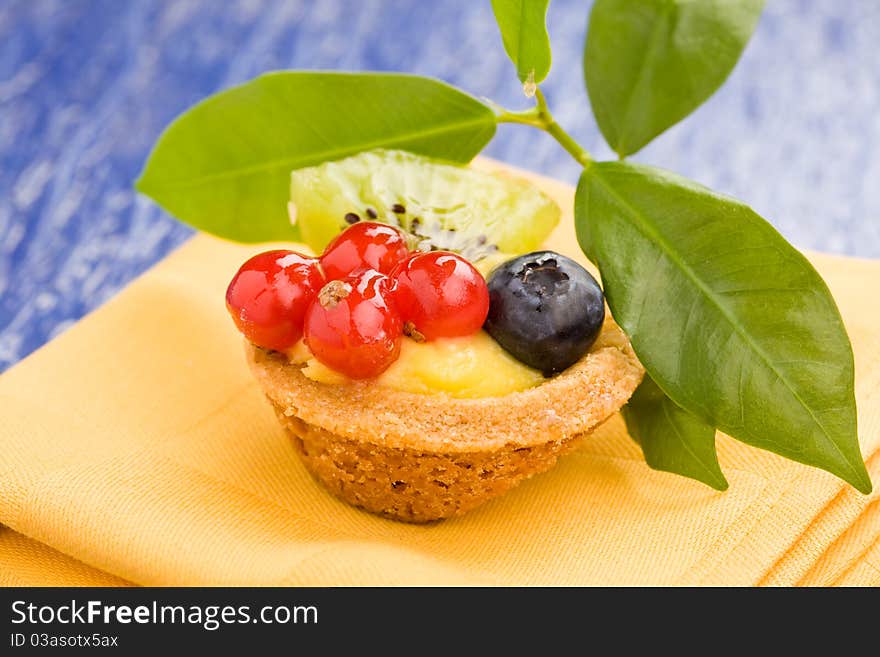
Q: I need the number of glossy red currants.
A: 4